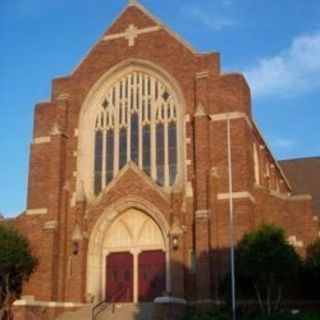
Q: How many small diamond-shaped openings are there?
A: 2